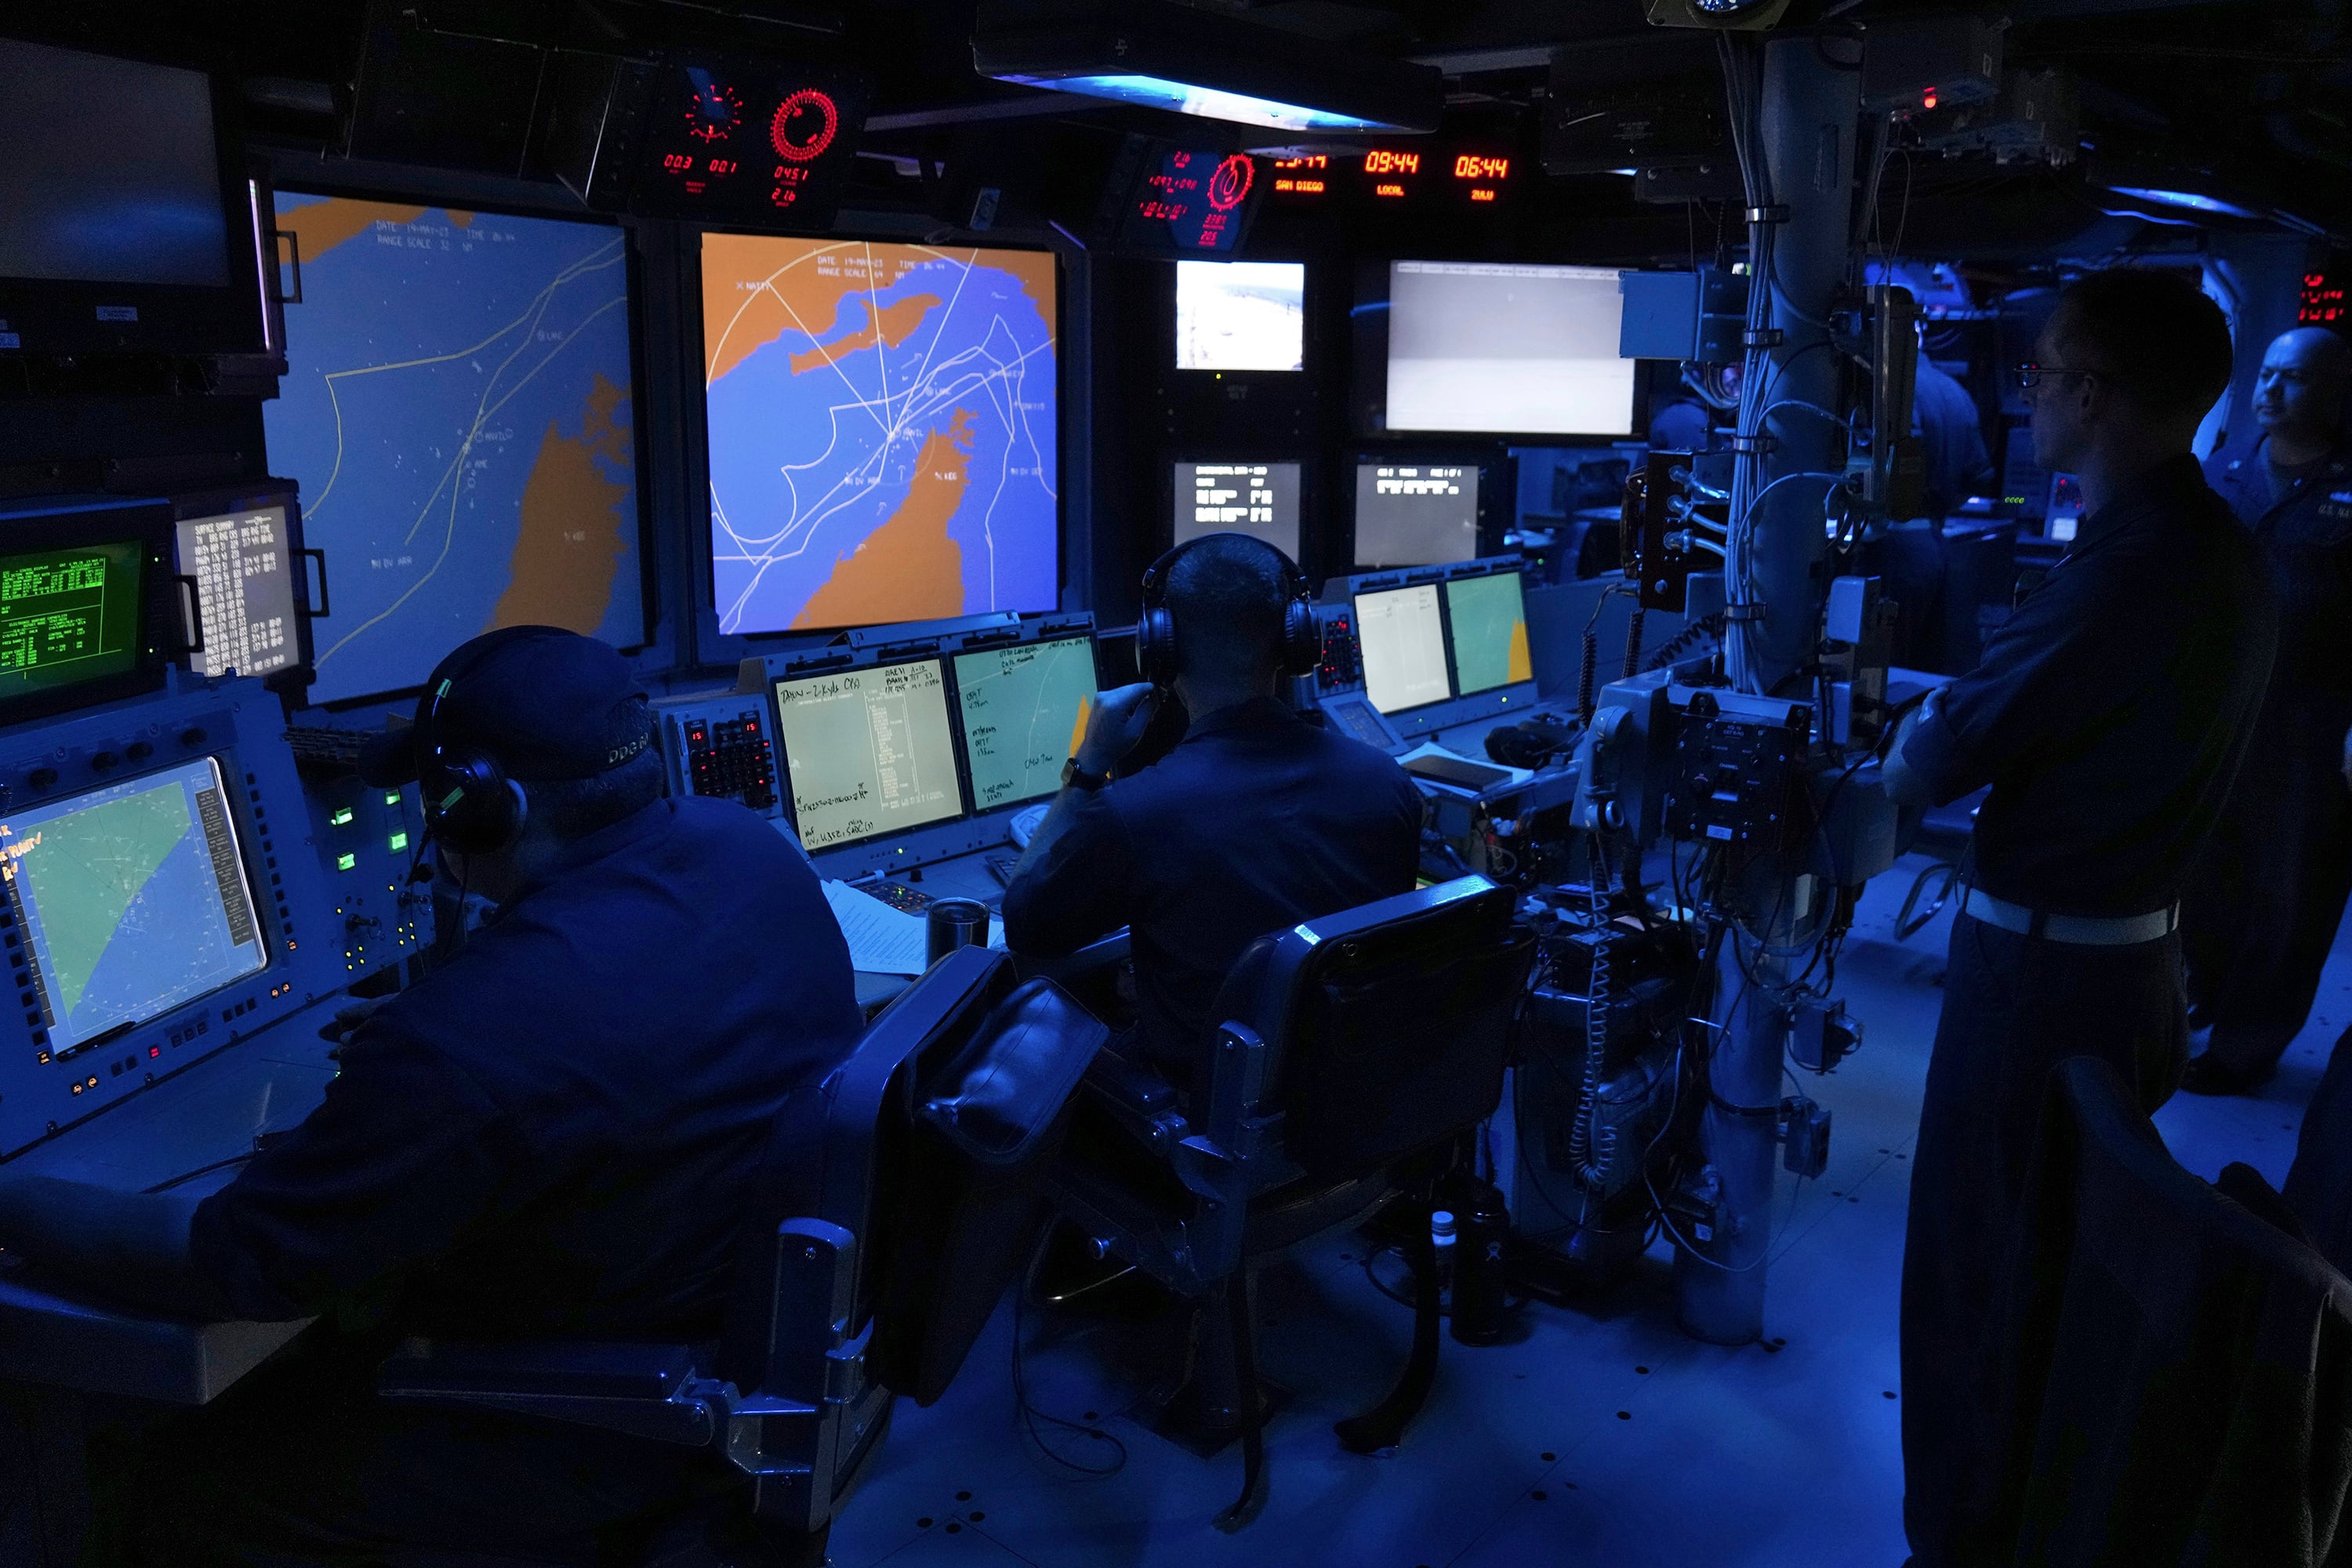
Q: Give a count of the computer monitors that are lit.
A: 13